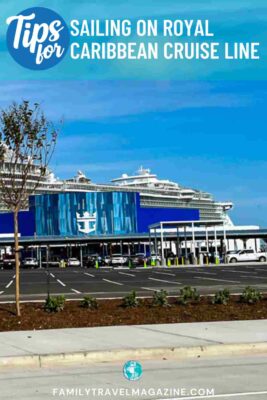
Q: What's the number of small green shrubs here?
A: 7